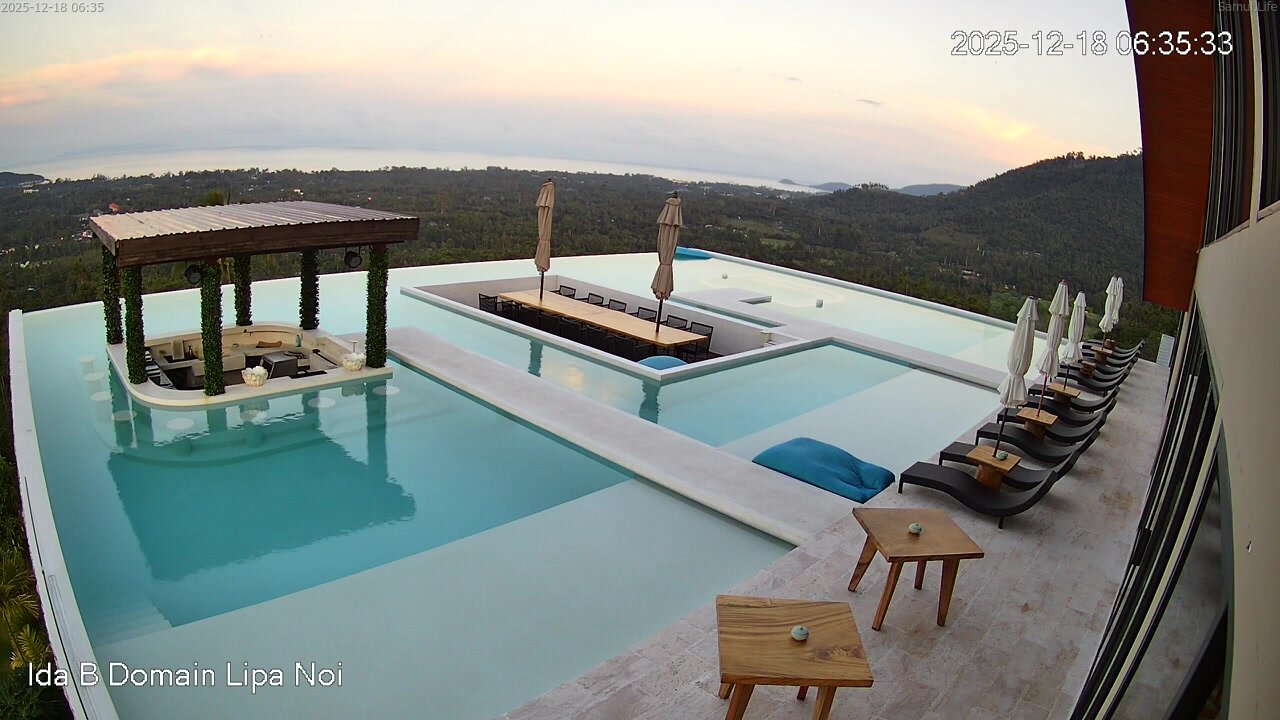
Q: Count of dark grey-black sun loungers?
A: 12